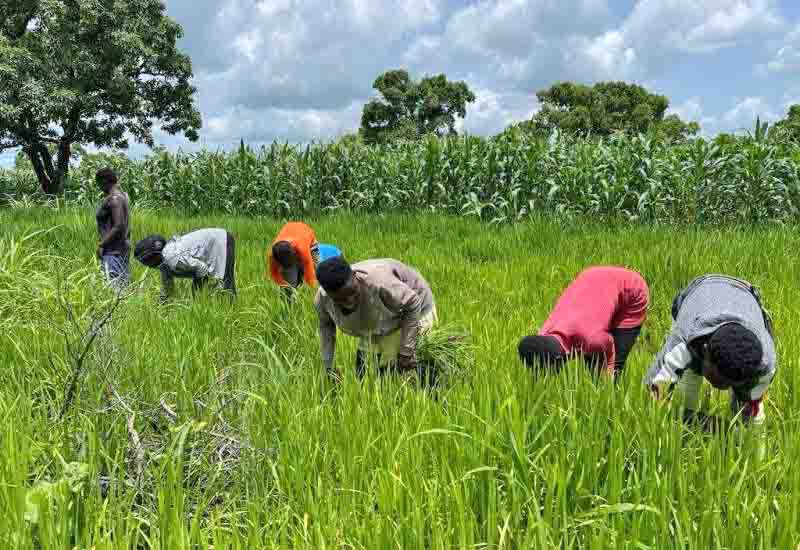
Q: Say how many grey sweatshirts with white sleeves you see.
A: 1